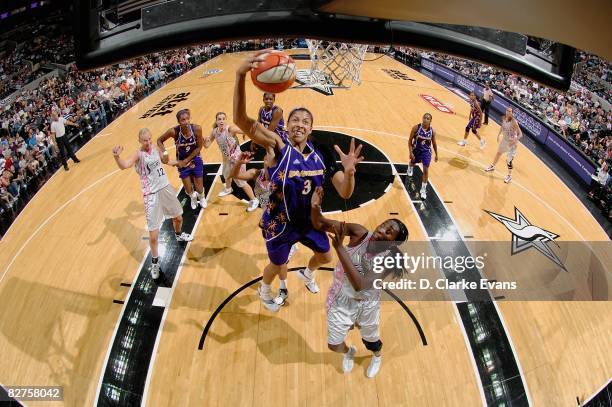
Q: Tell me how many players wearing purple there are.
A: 5